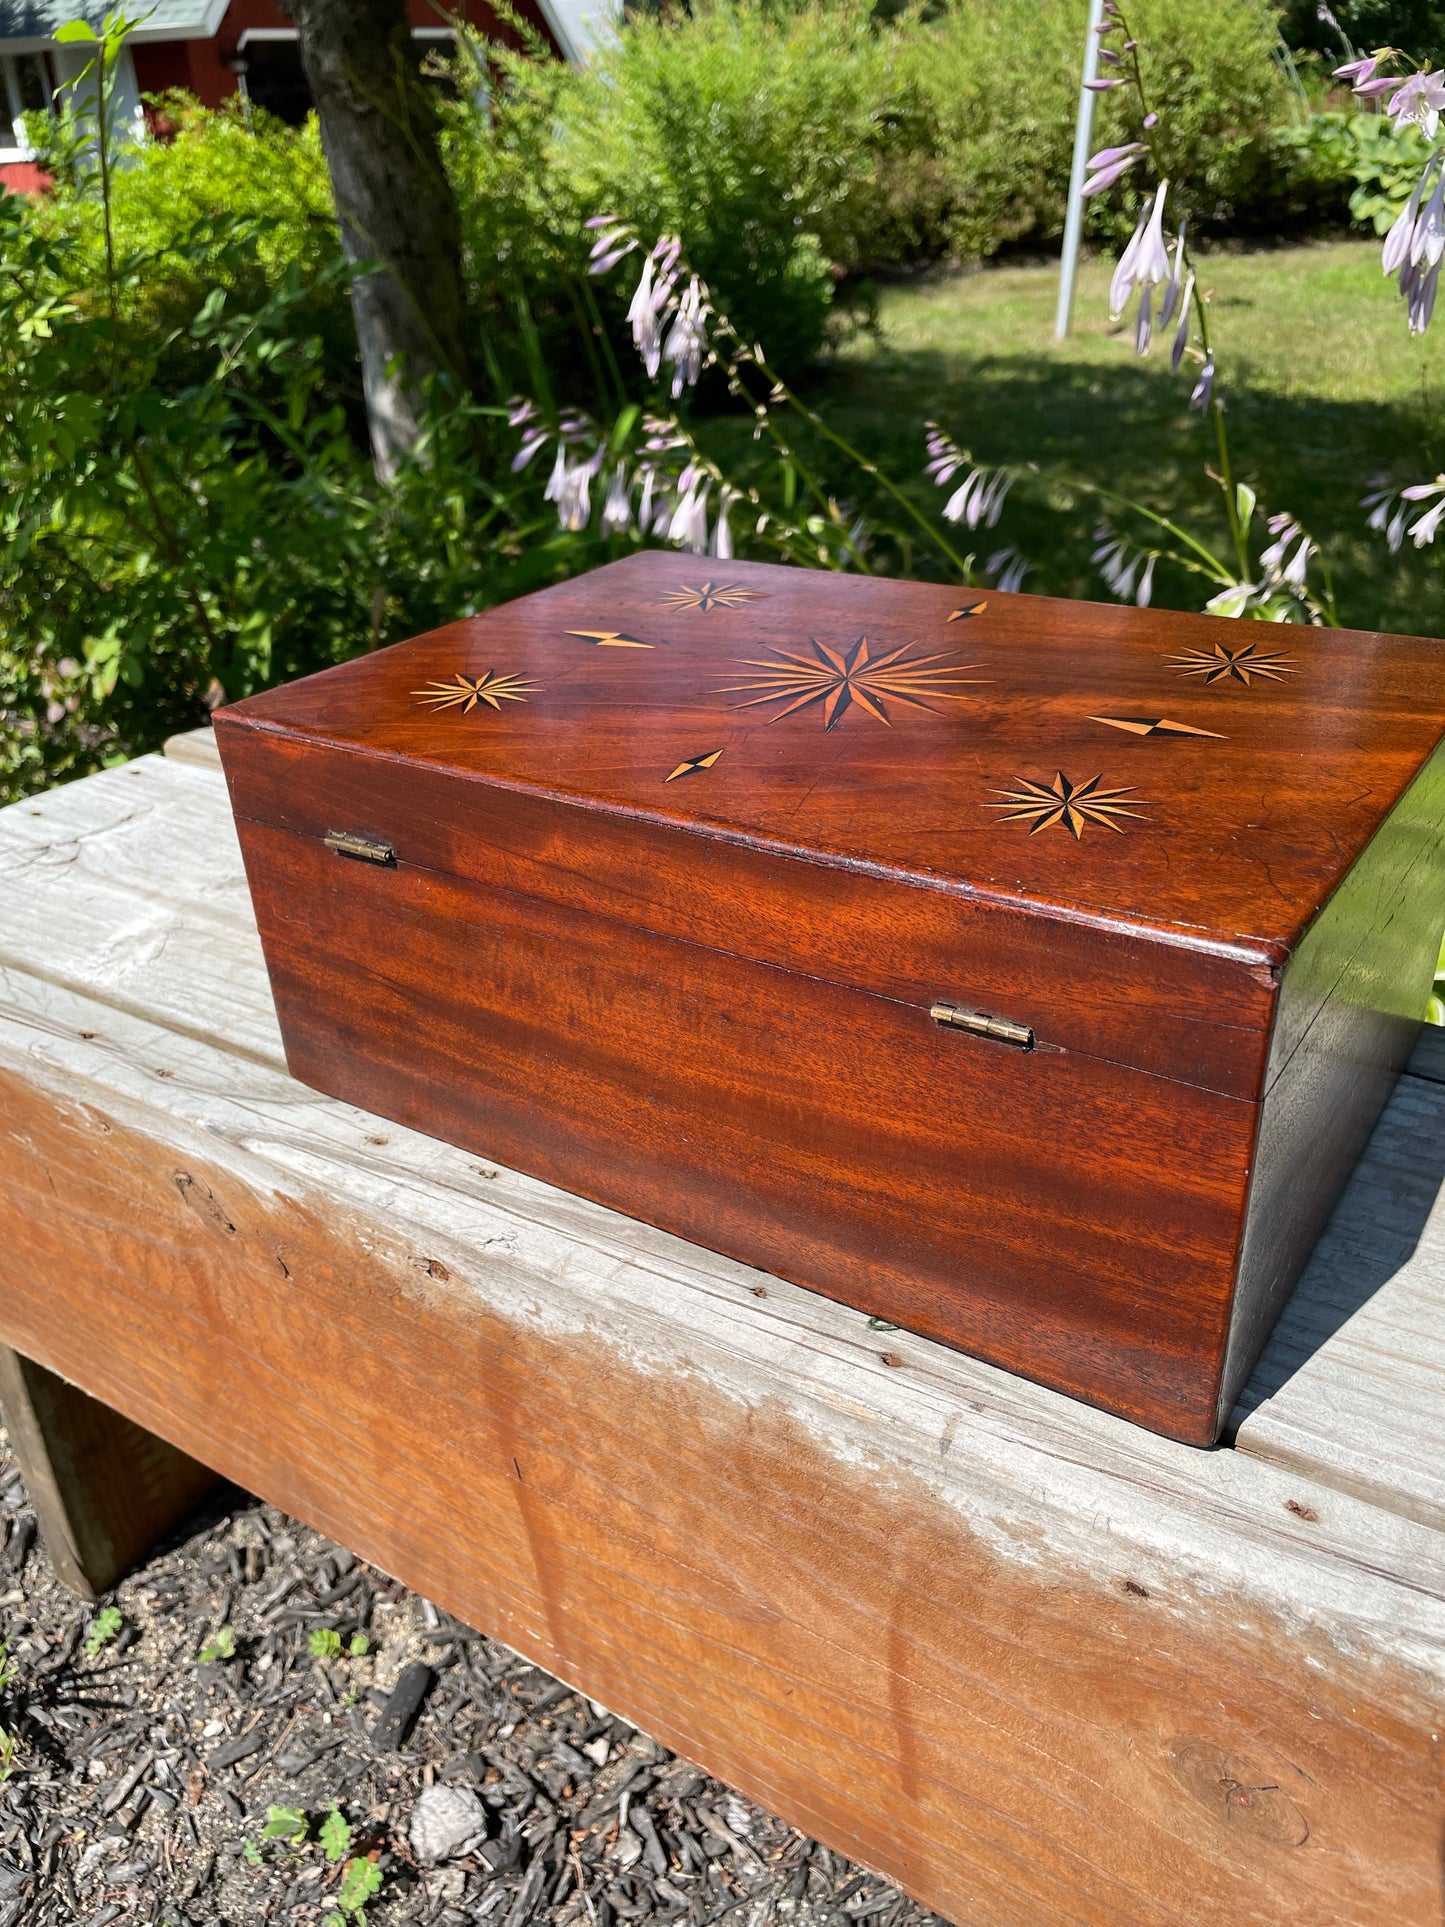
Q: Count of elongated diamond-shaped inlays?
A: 4